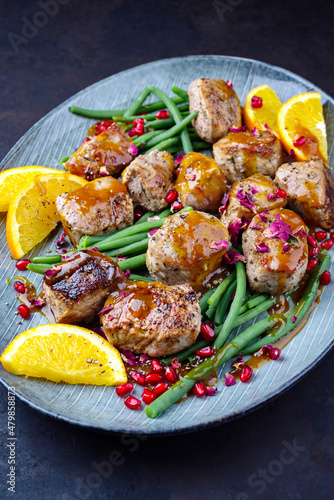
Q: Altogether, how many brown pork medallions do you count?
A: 12